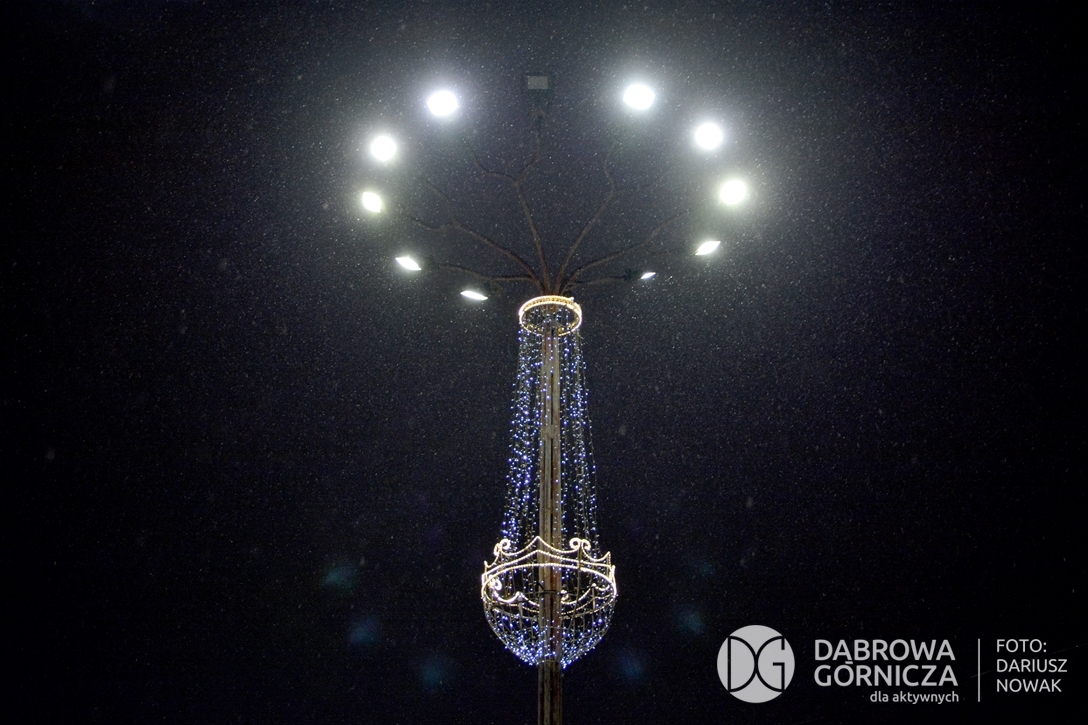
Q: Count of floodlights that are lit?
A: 10